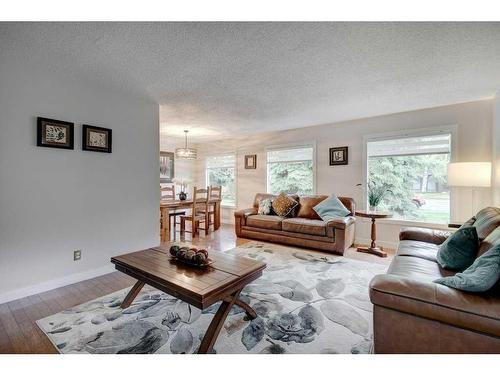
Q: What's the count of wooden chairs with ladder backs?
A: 3